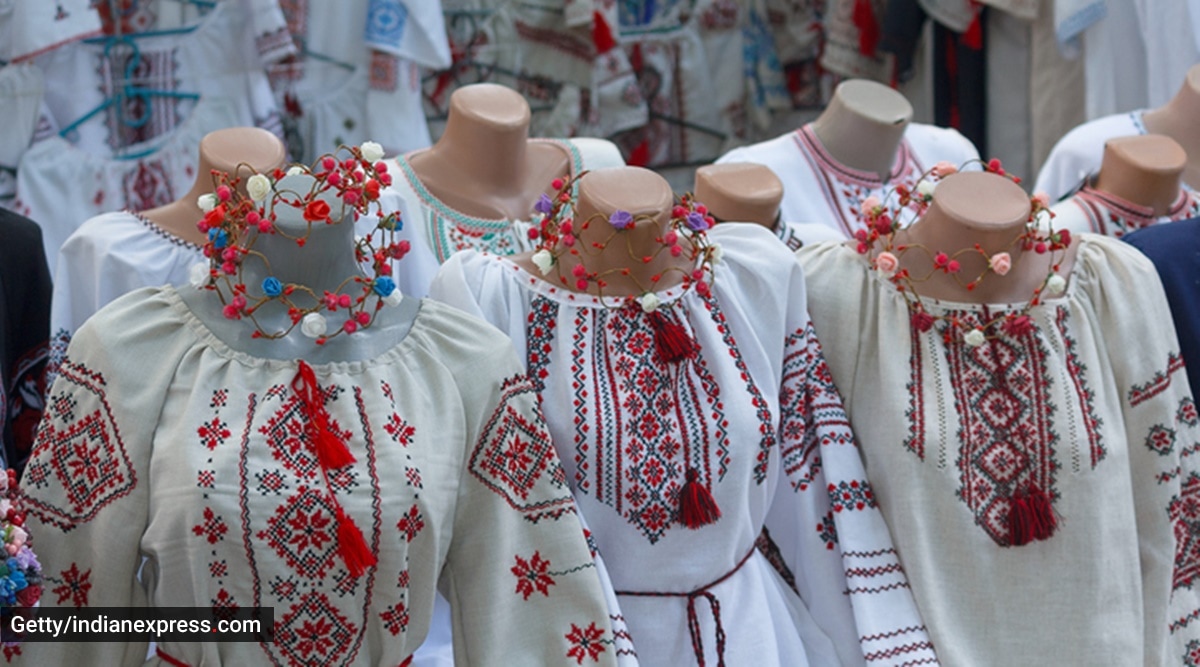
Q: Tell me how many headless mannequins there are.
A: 9